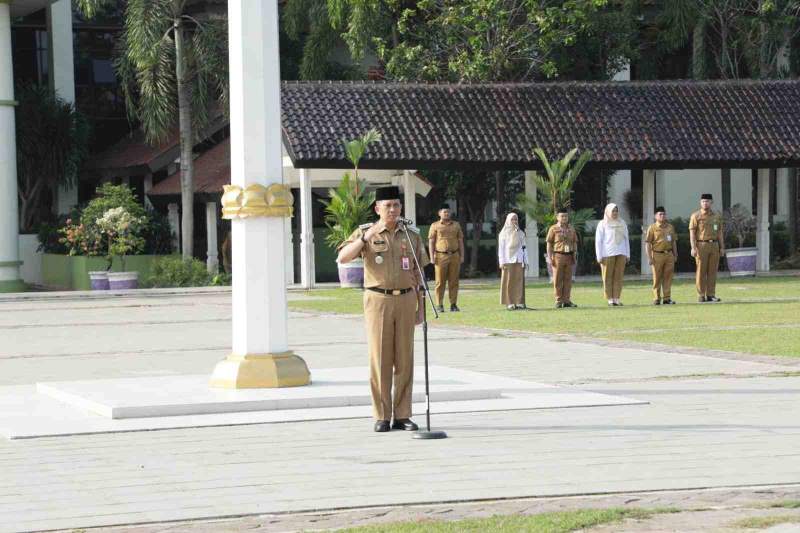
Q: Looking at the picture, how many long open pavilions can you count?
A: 1